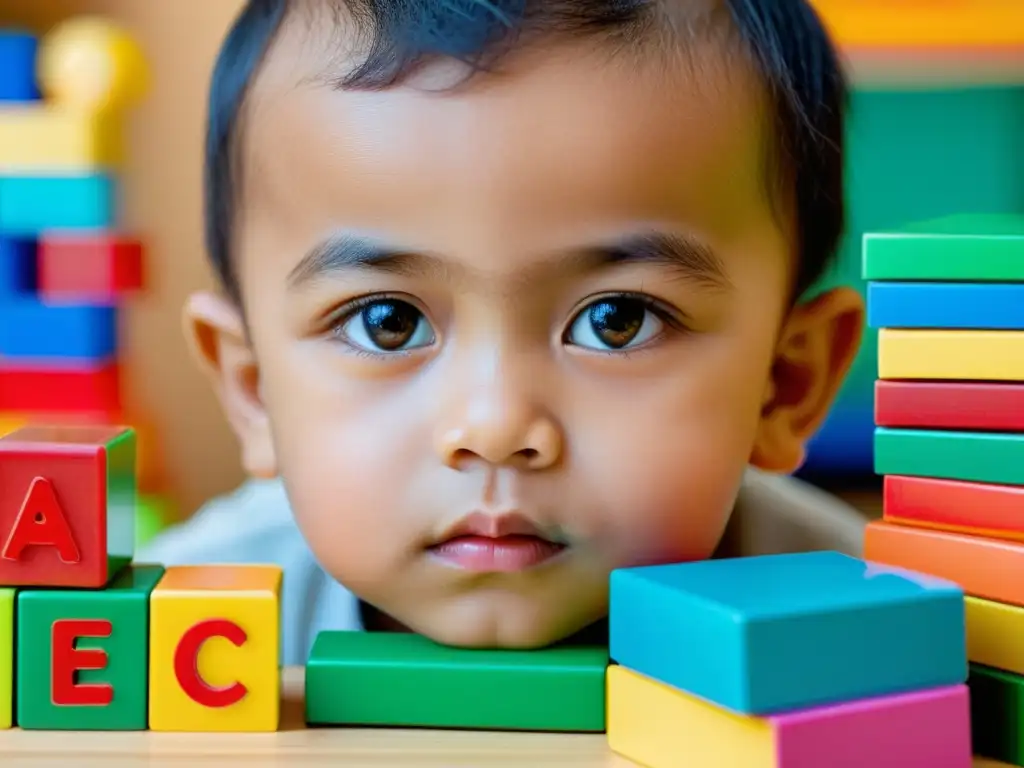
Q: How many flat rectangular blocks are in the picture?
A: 12